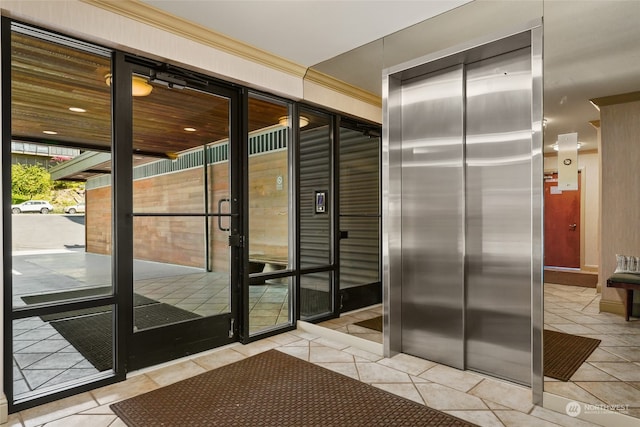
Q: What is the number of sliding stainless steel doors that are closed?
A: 2